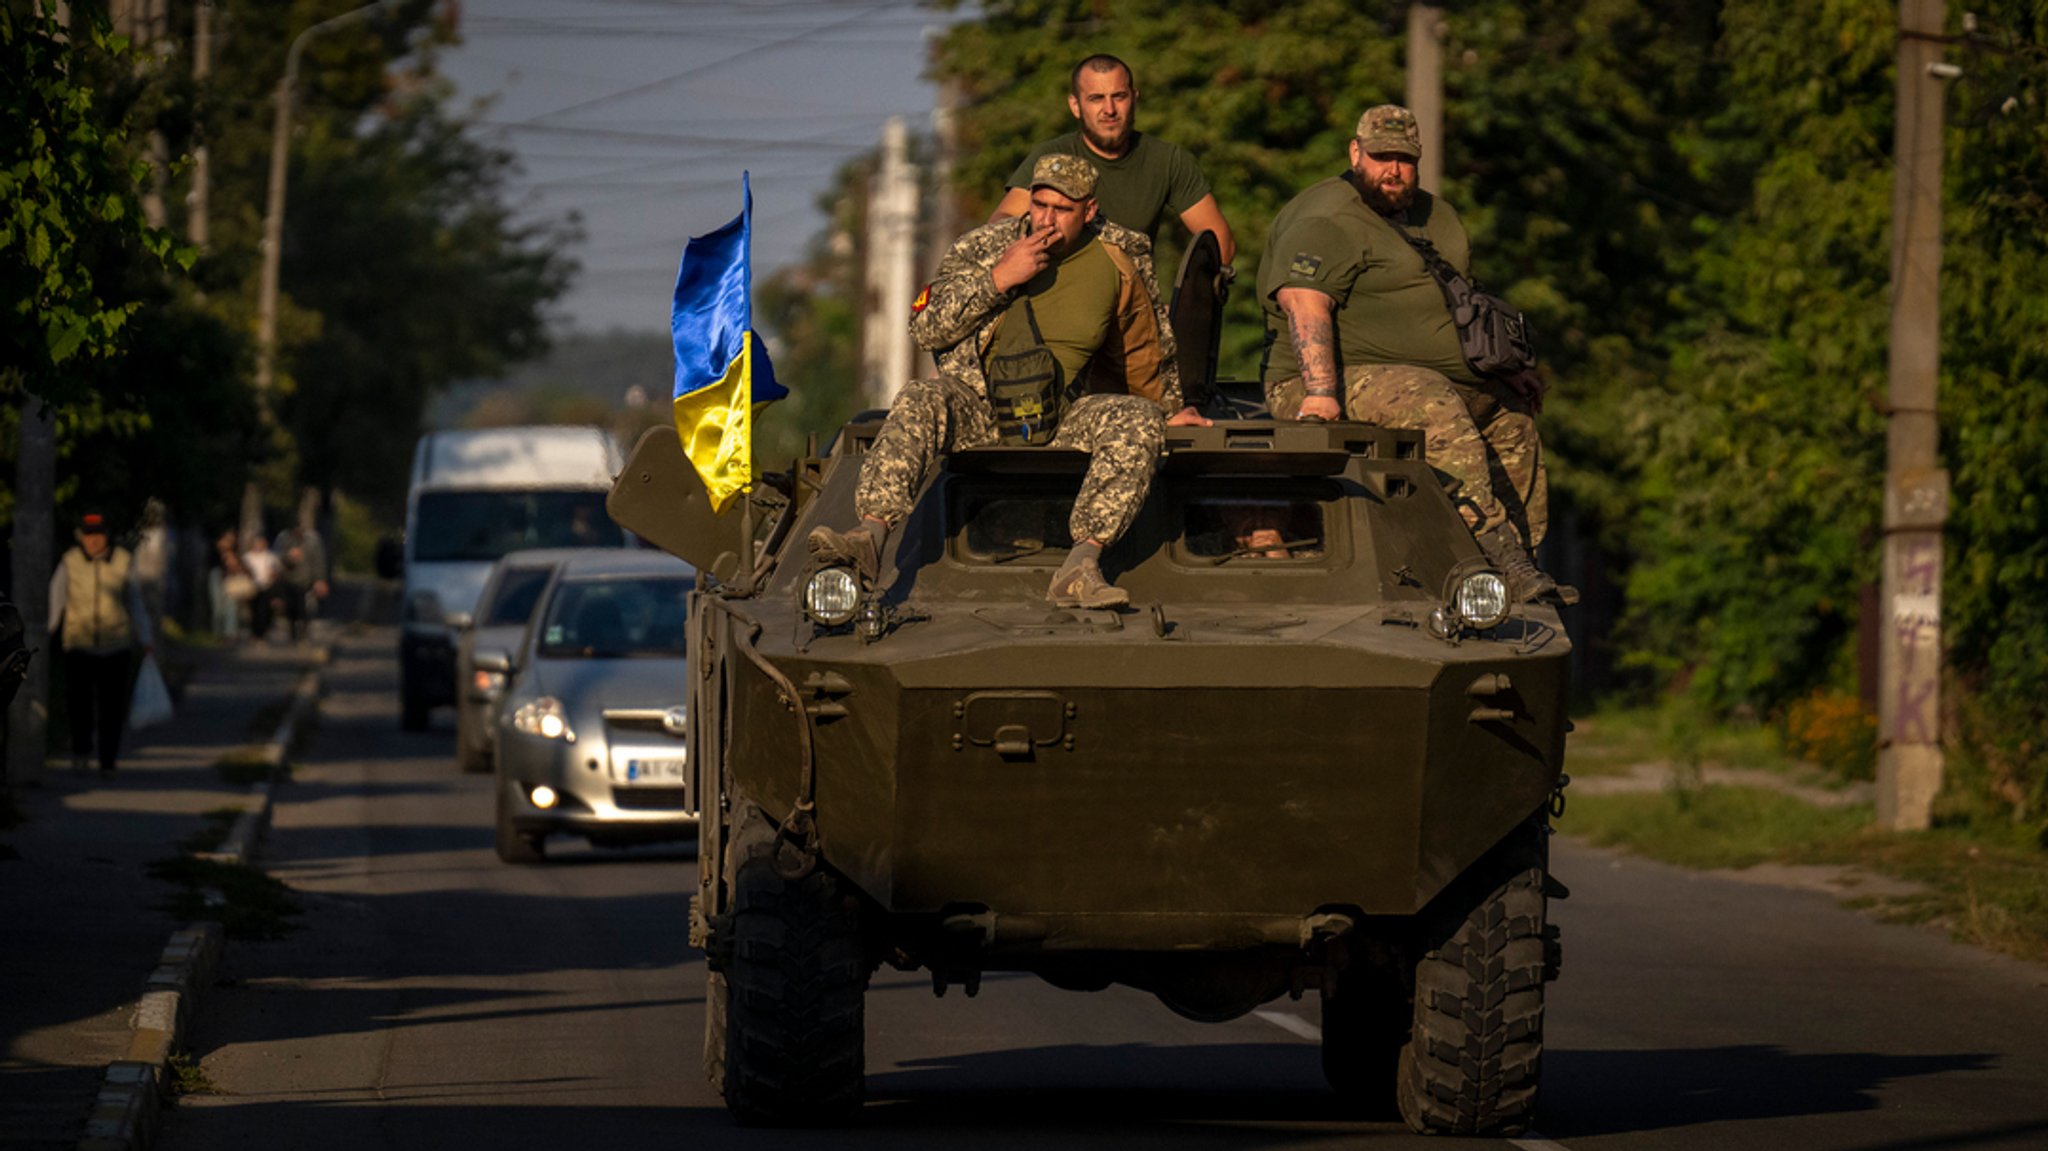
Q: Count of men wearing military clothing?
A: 3